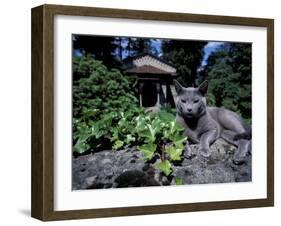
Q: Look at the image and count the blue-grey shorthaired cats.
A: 1